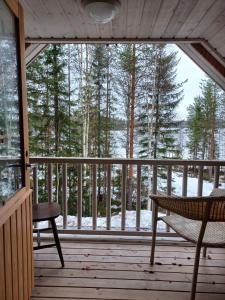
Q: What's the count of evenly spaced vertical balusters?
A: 13